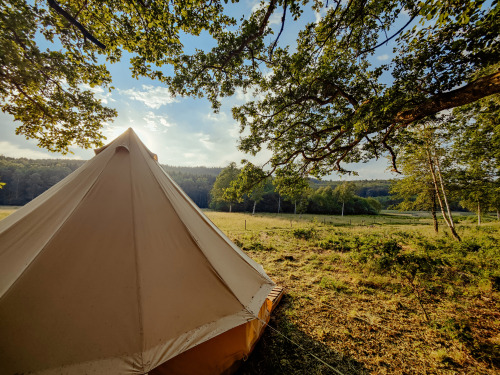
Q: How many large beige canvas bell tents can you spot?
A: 1